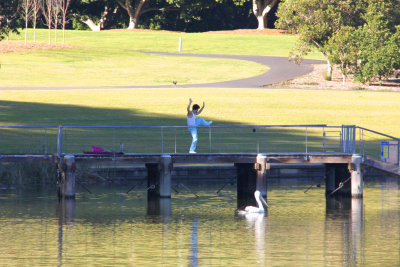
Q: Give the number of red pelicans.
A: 0